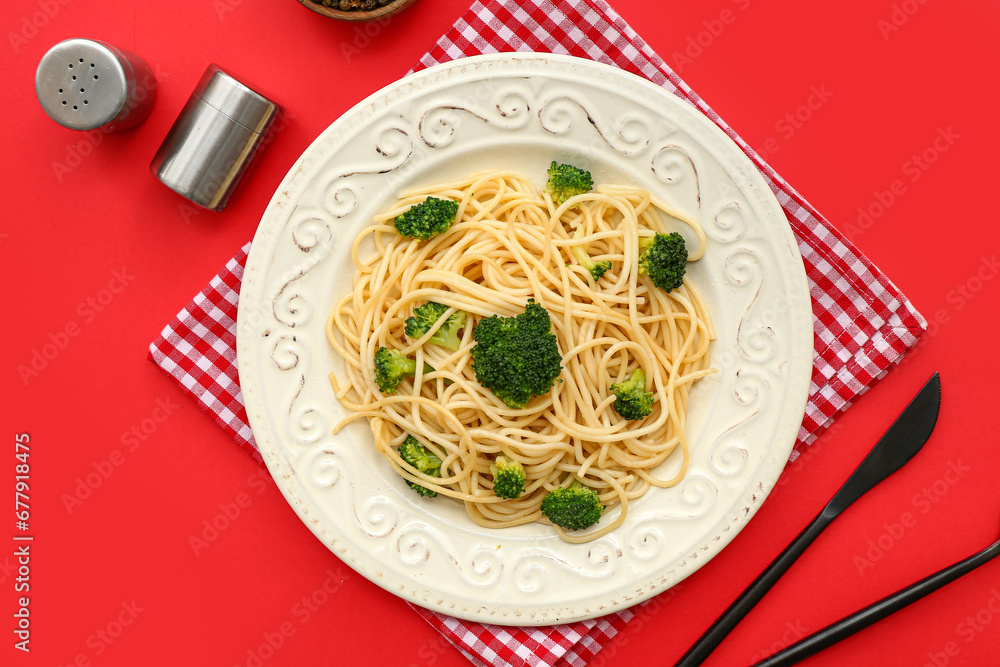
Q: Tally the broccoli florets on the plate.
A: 11